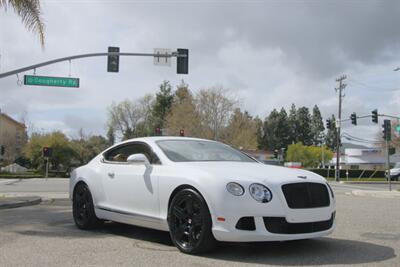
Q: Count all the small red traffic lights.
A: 3